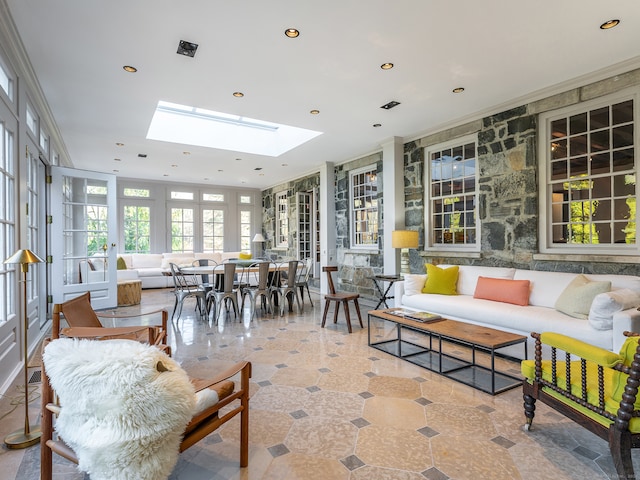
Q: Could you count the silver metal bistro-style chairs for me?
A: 8